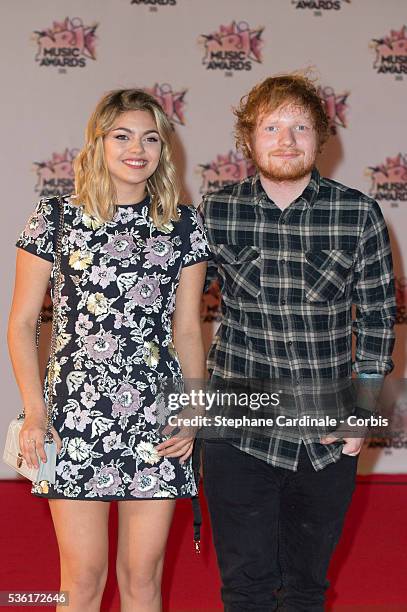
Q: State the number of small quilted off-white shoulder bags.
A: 1